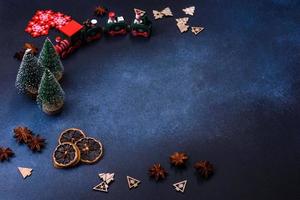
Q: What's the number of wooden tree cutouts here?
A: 12